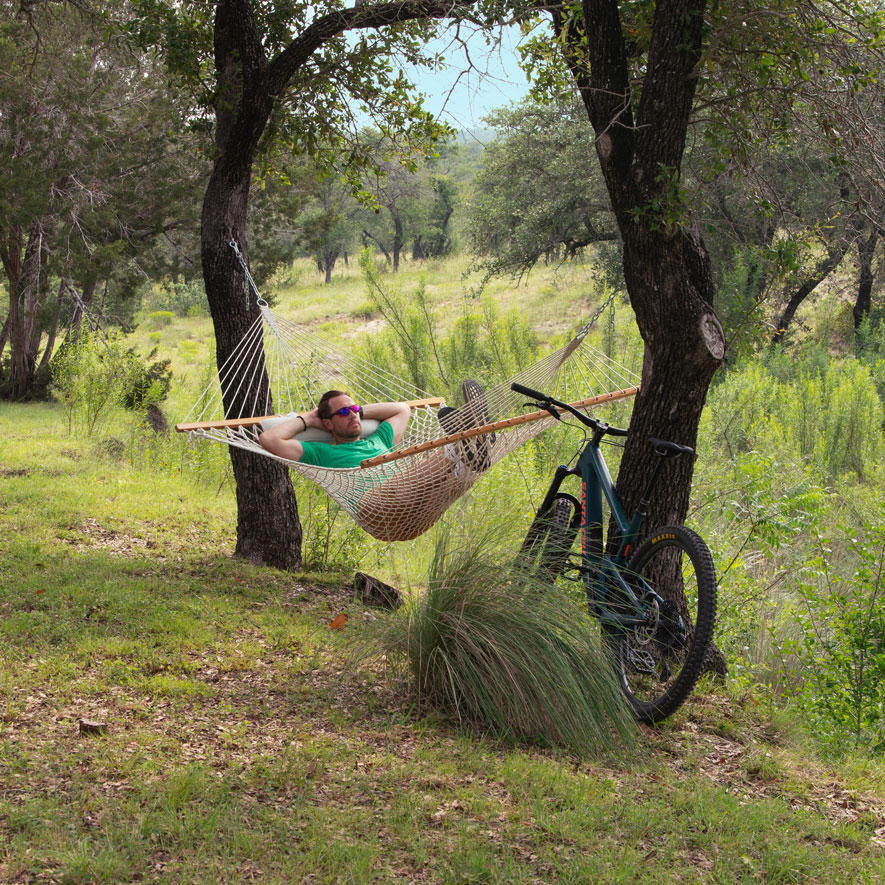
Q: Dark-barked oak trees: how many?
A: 2